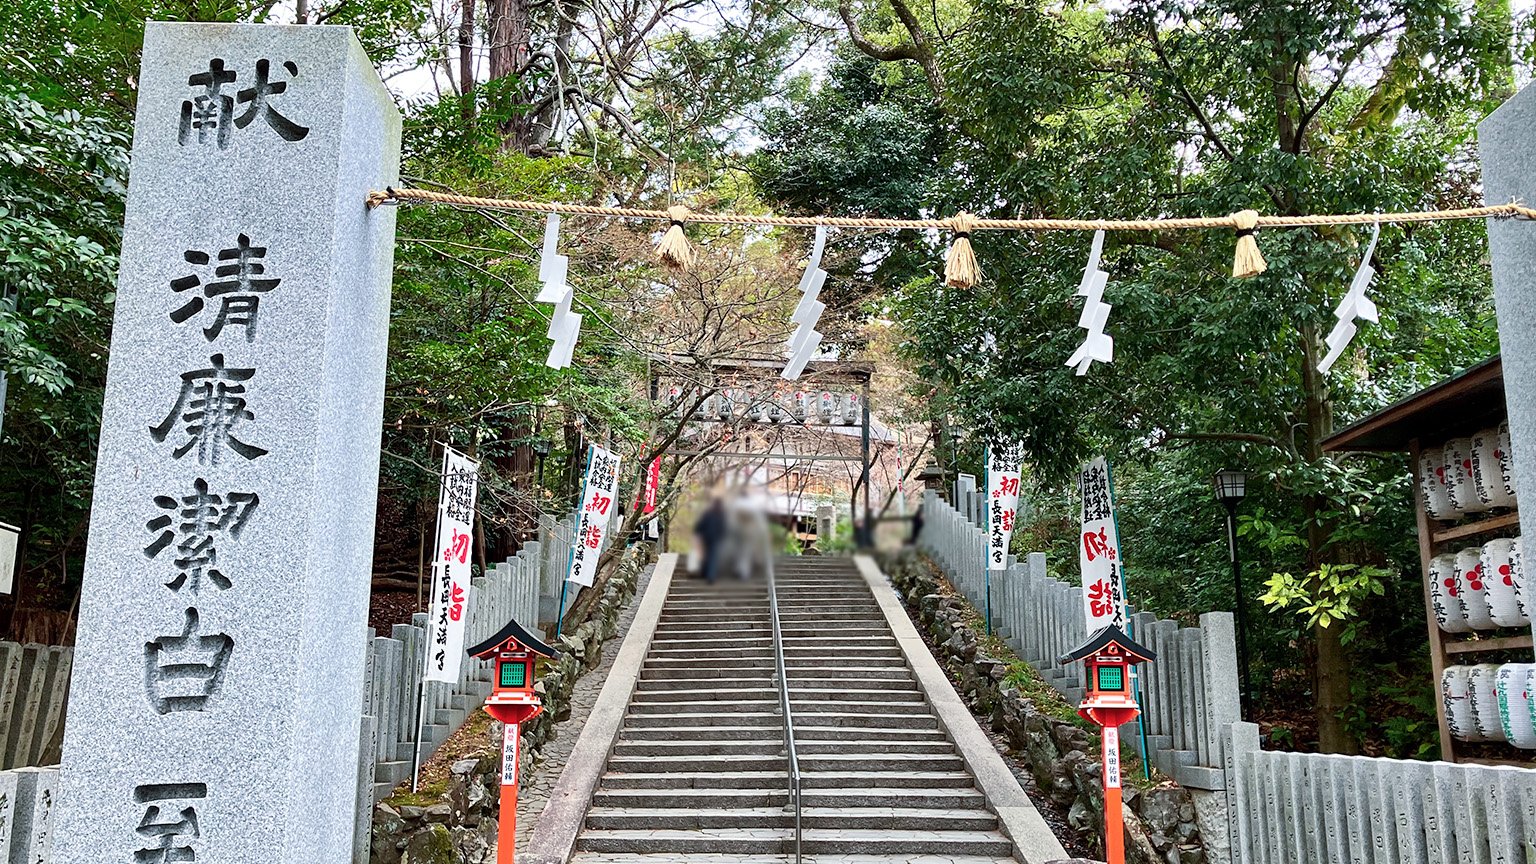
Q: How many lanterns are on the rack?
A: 12